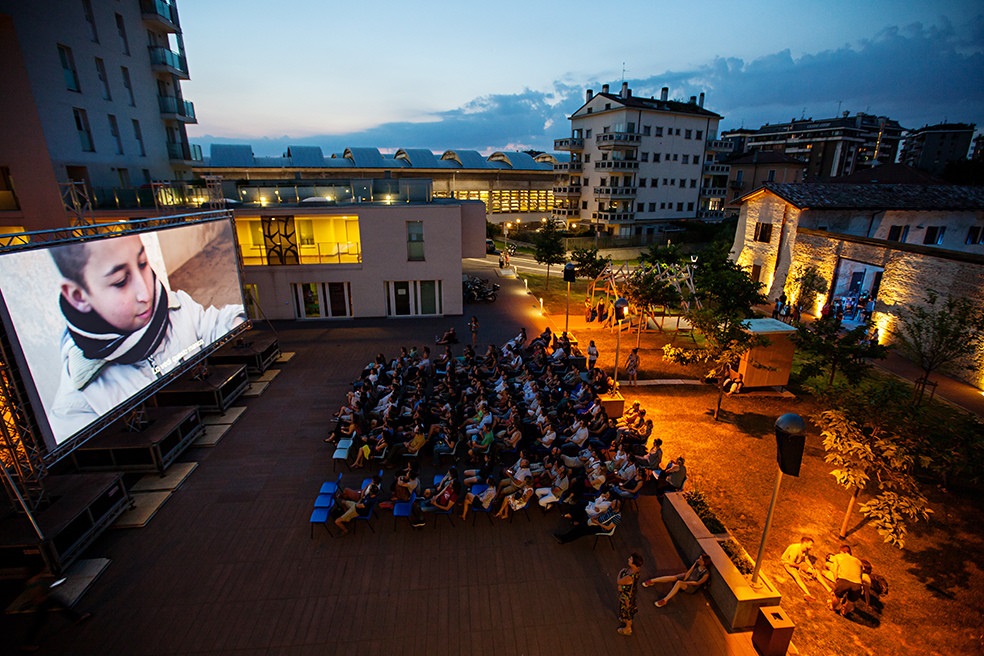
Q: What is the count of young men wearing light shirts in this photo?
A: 2